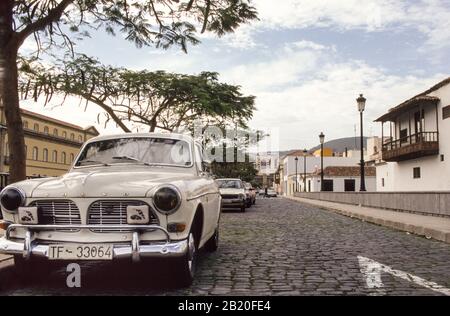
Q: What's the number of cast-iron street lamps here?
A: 4